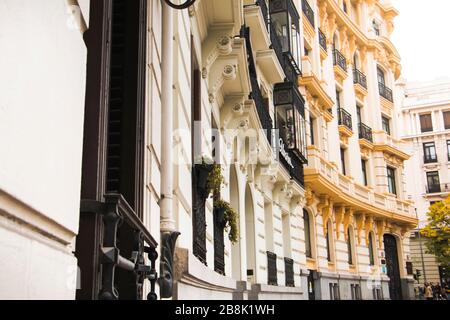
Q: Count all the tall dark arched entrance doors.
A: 1